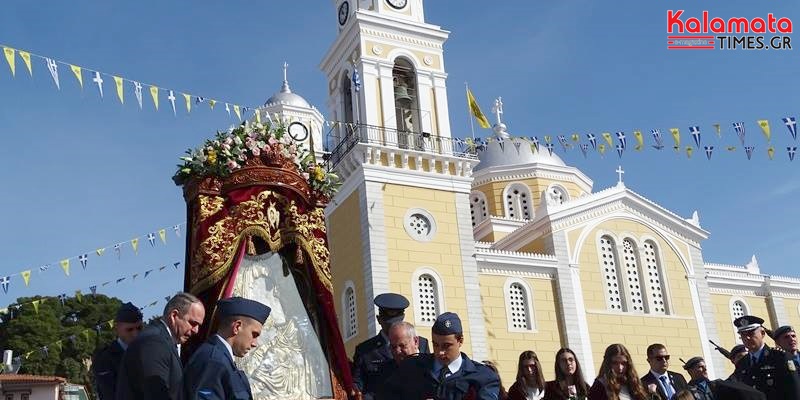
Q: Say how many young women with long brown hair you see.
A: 3